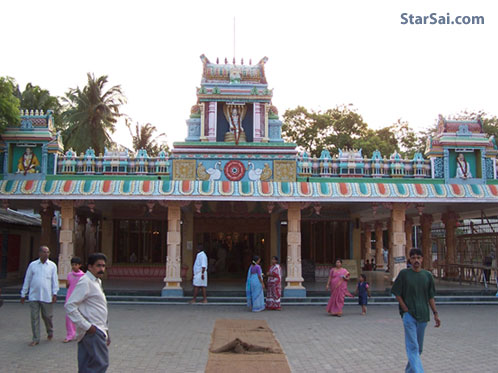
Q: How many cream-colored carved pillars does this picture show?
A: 4